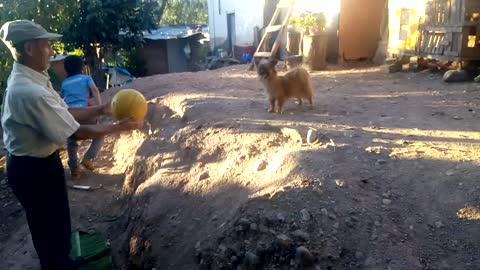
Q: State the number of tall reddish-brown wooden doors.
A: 1